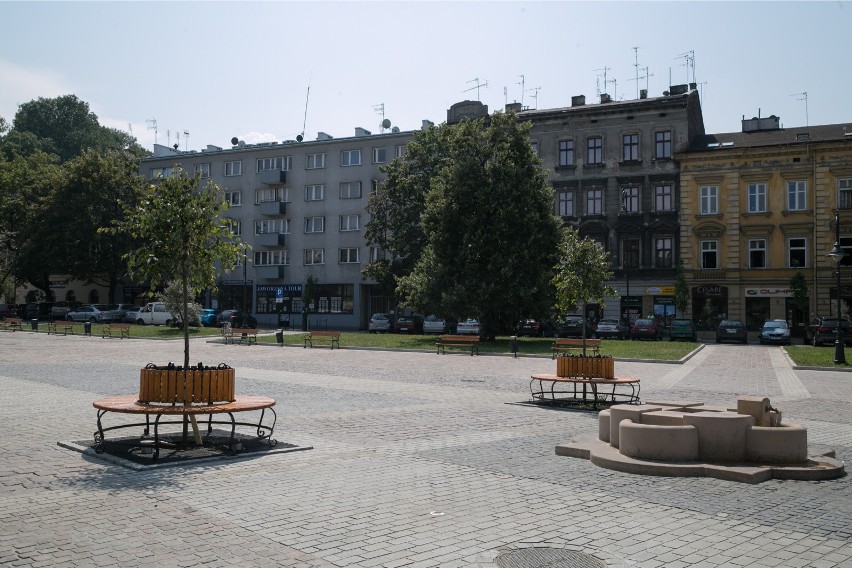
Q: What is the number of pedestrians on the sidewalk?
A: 0